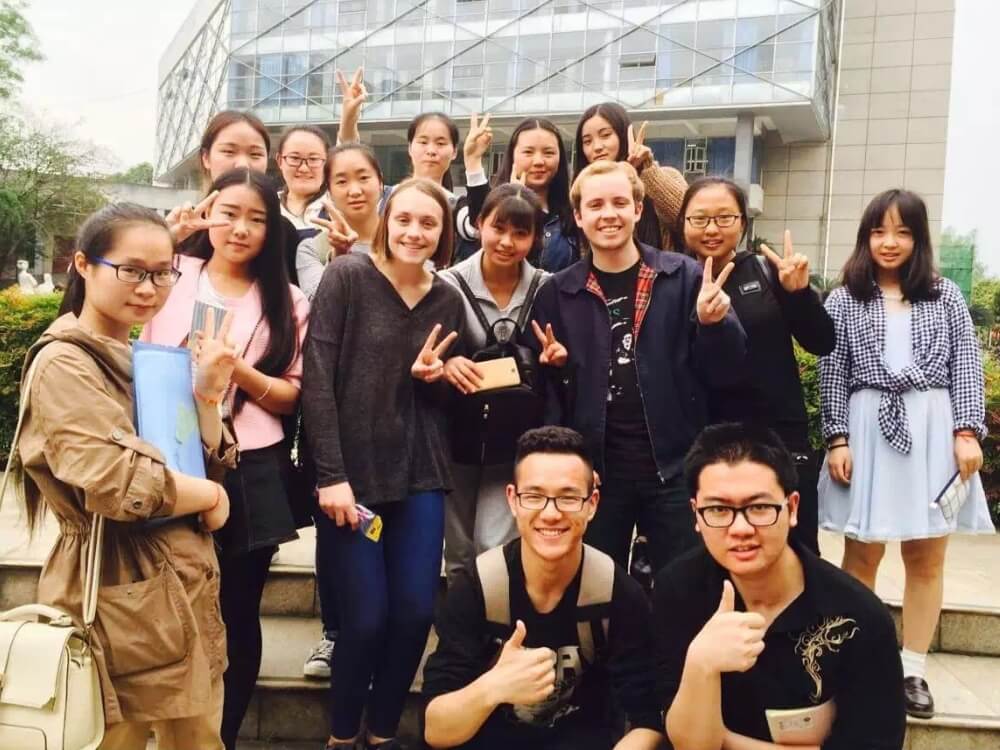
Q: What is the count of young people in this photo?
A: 15